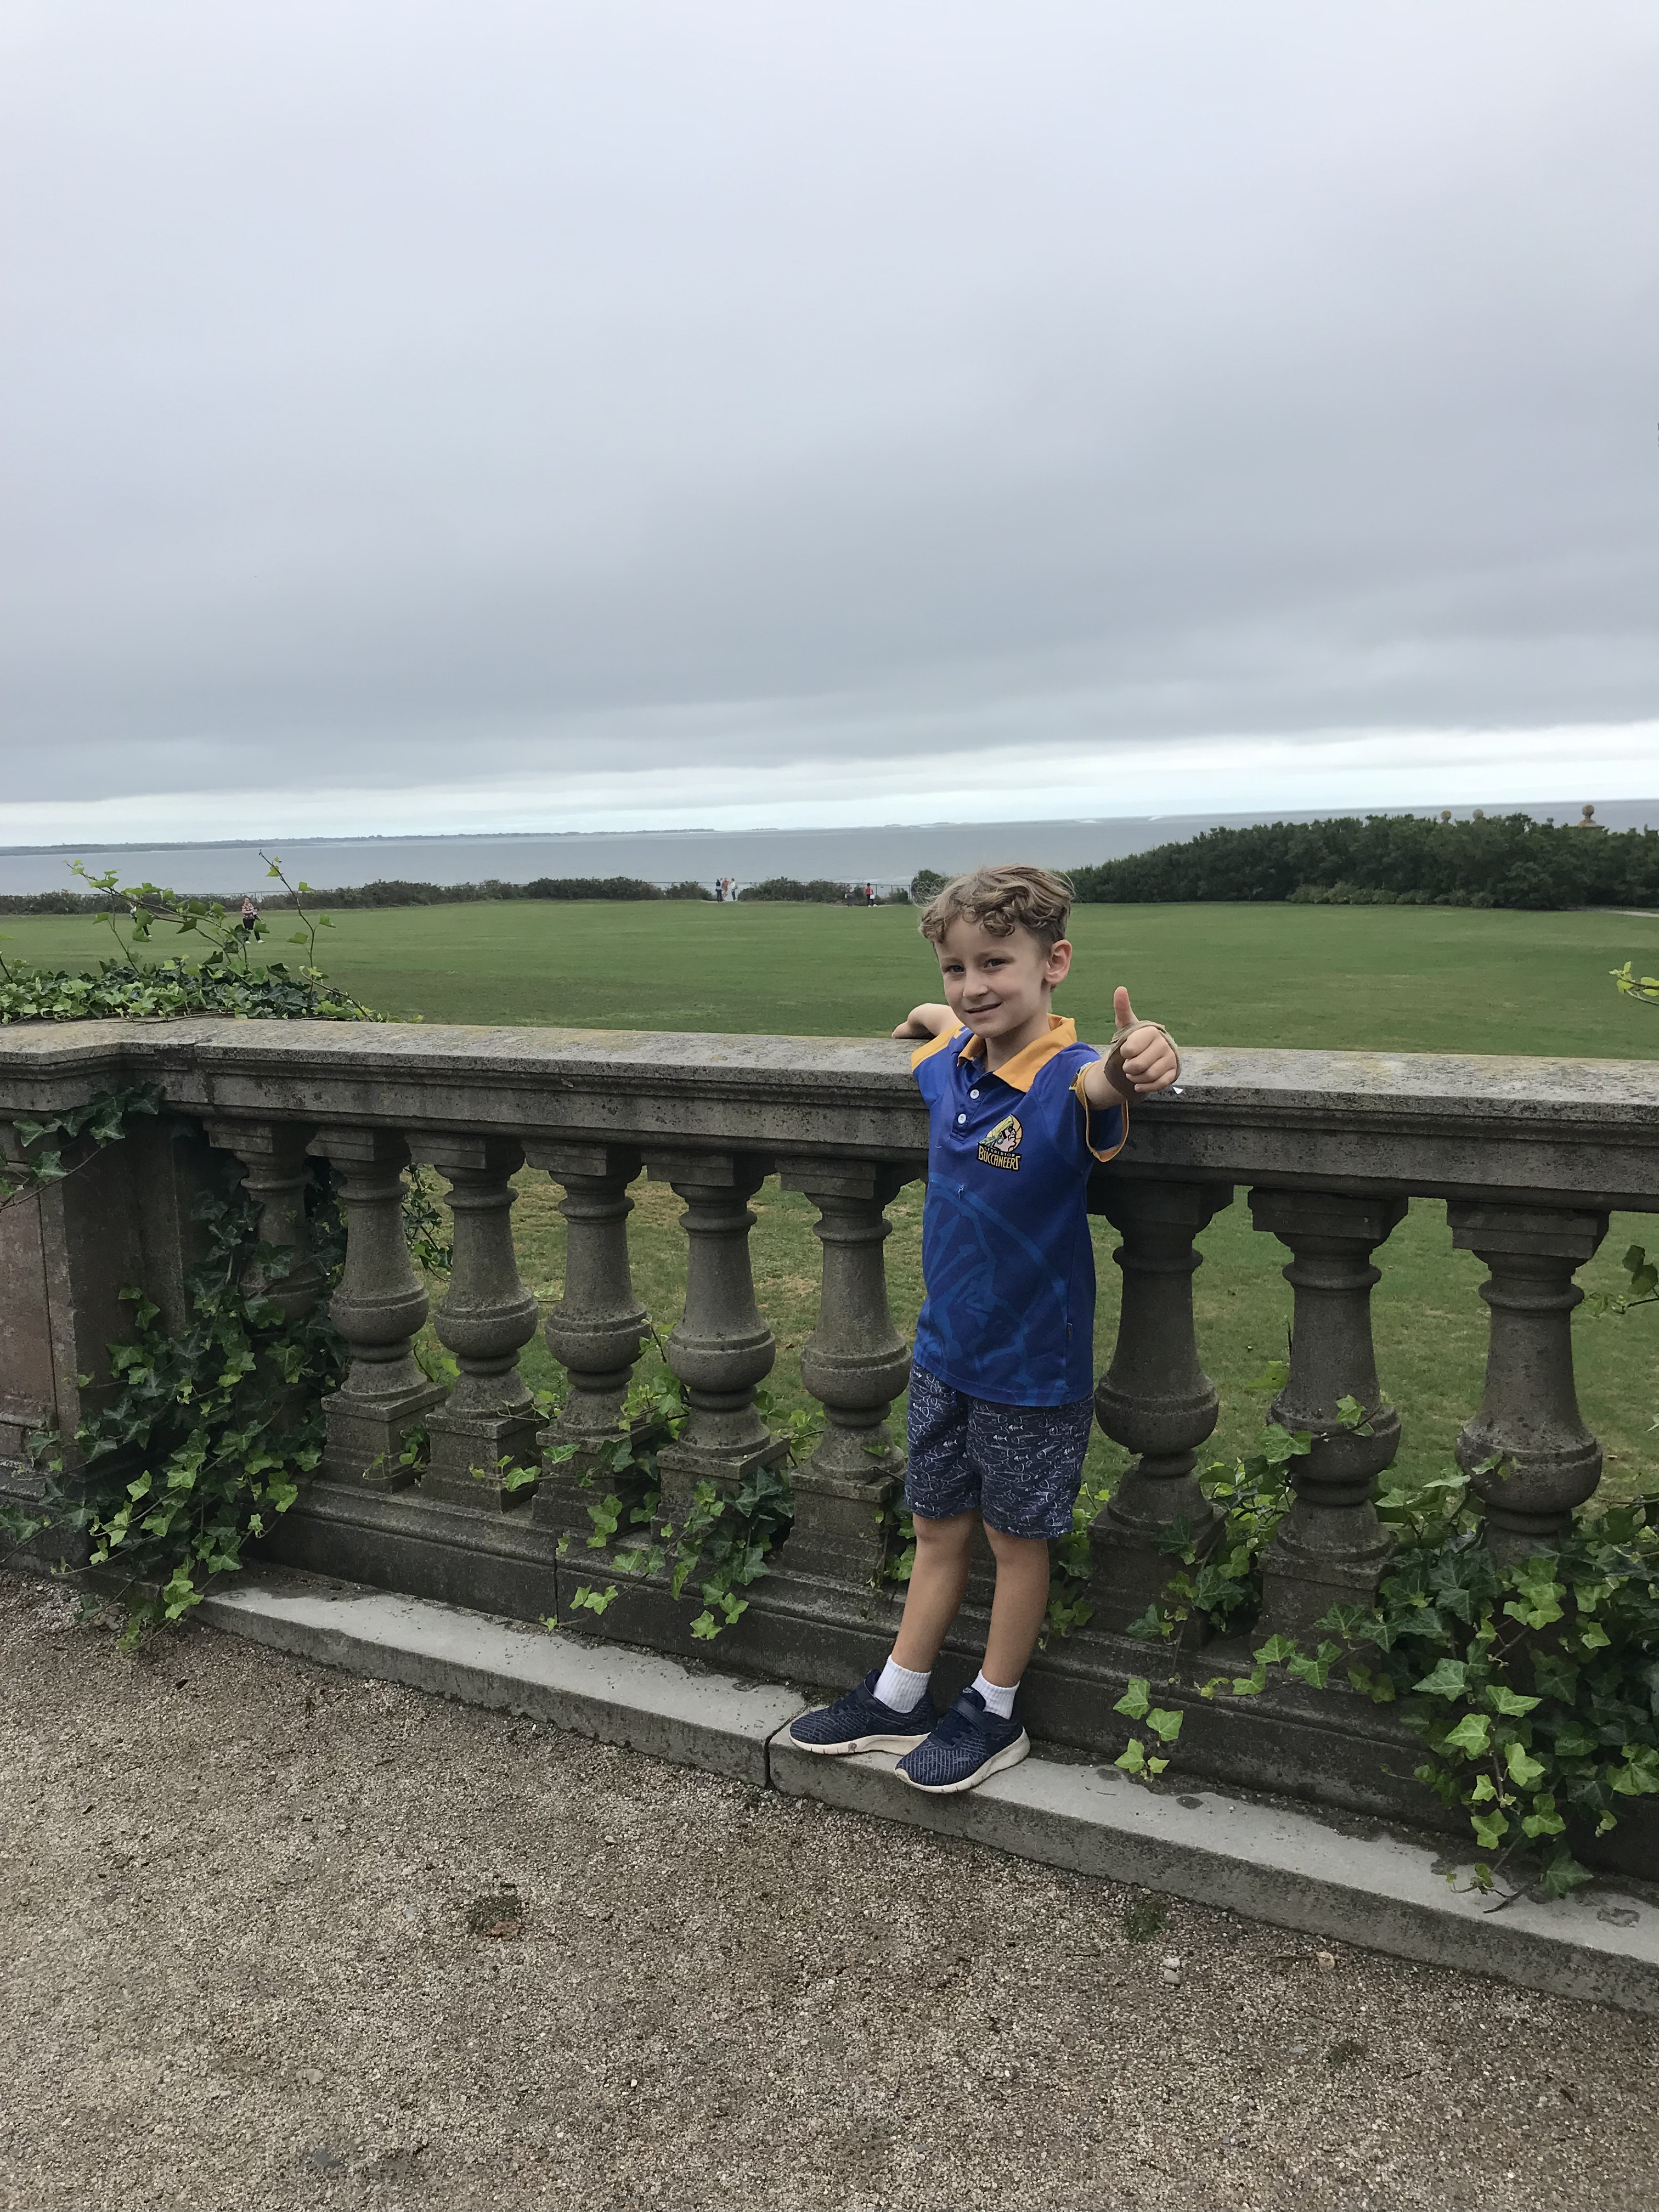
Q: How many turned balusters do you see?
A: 9